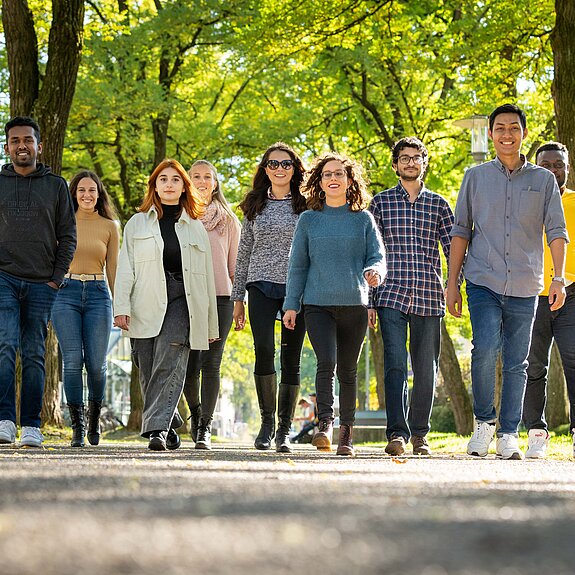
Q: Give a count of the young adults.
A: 9